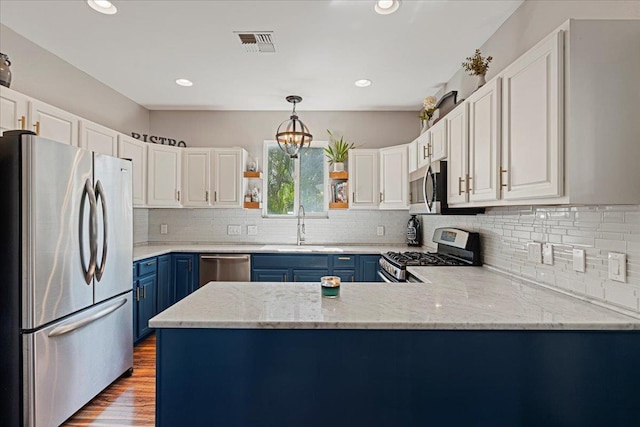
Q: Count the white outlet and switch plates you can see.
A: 8